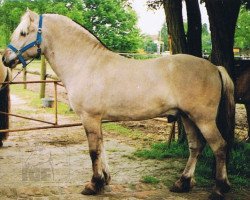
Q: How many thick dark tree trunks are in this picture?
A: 3